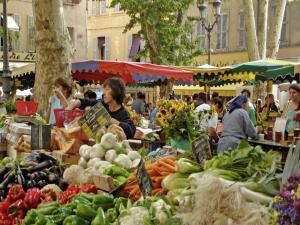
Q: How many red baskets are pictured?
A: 2